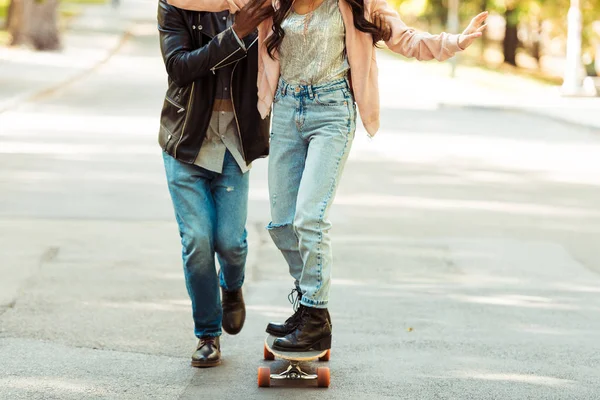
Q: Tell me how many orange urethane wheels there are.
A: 4